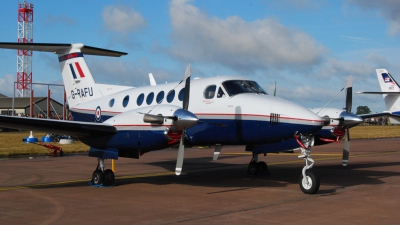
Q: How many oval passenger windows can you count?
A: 7